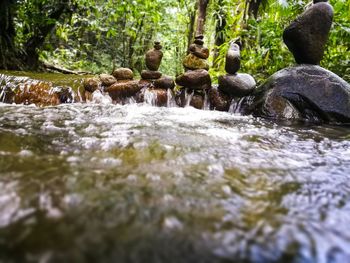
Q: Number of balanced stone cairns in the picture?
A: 4